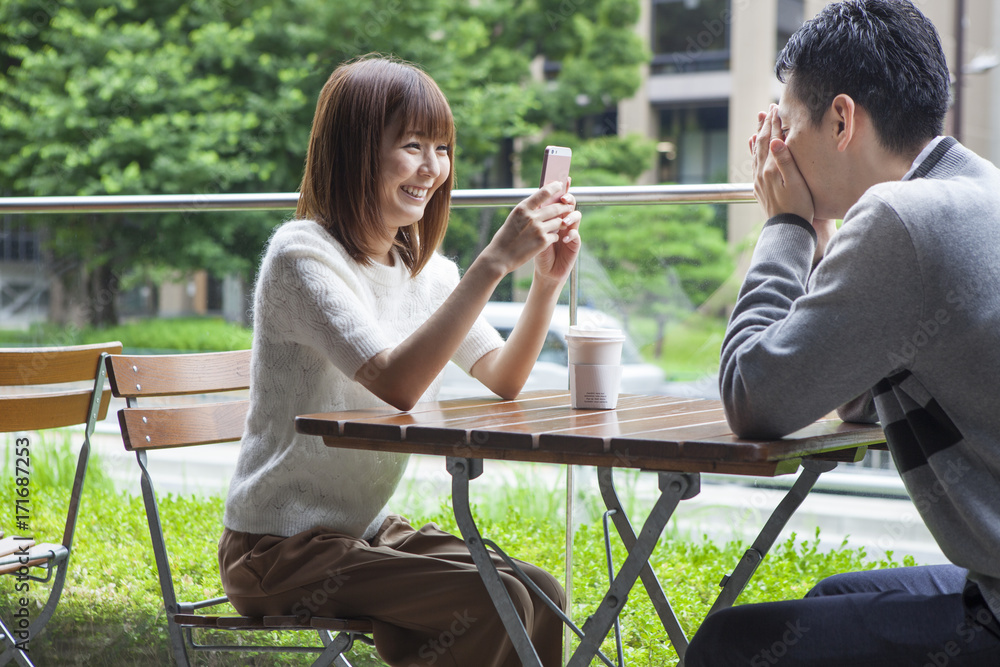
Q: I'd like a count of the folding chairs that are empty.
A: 1